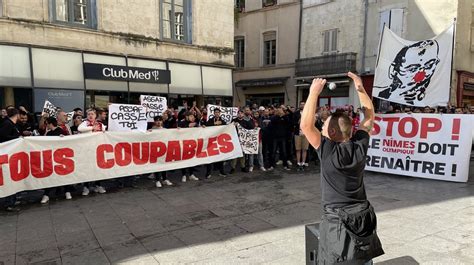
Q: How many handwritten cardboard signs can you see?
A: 5